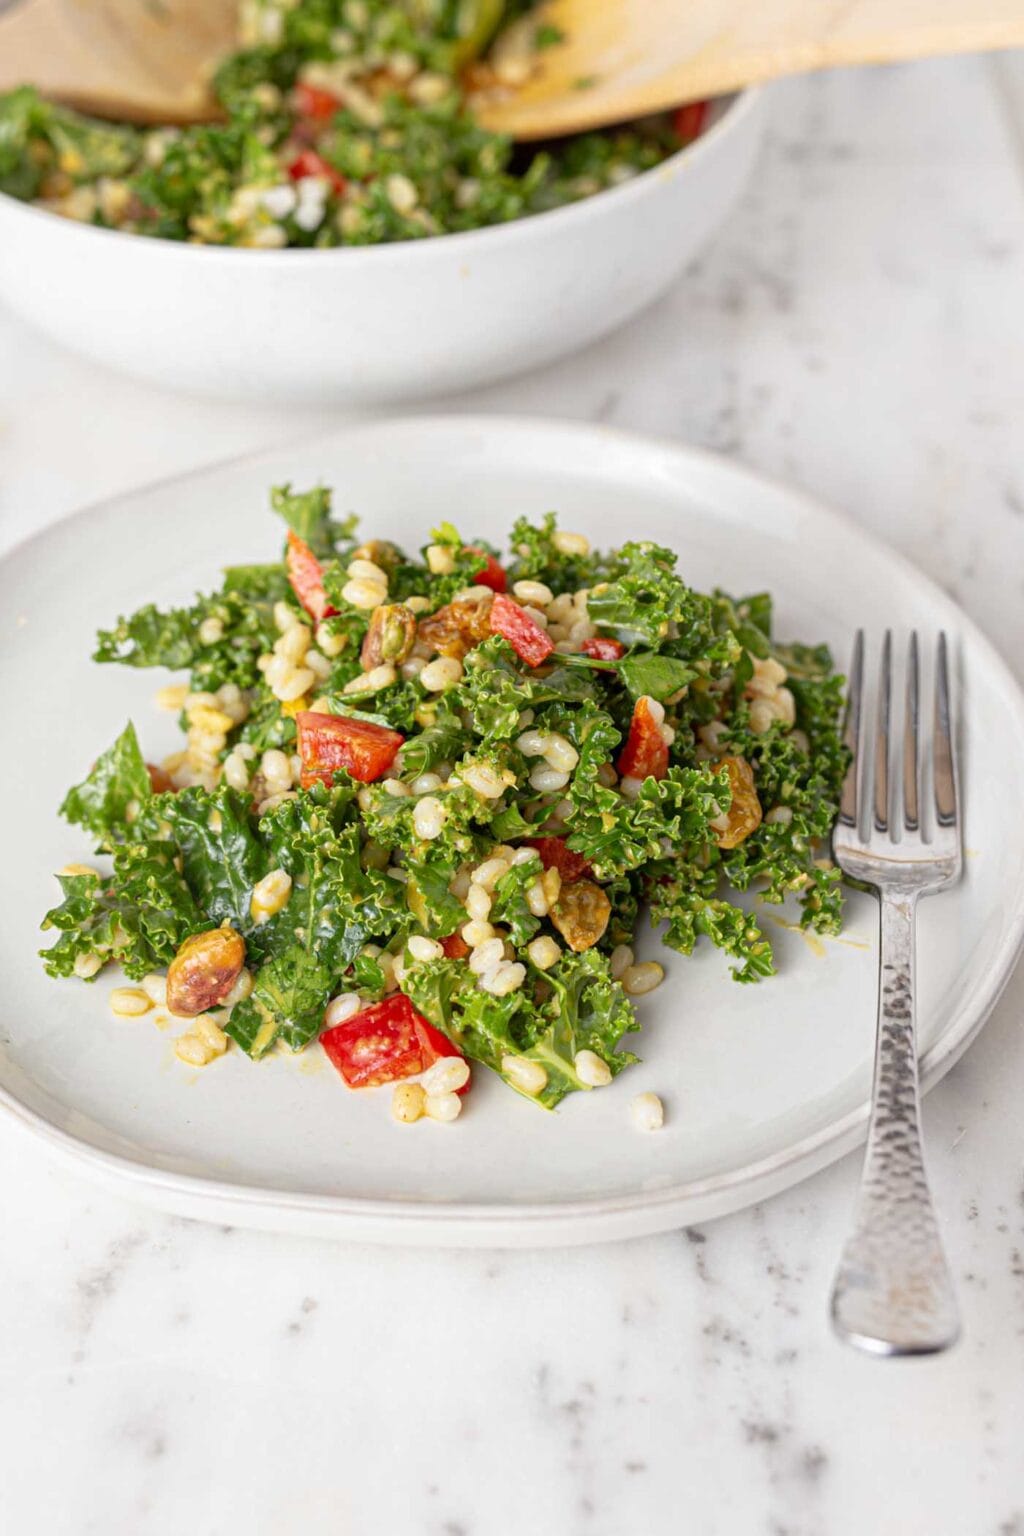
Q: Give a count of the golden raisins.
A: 3